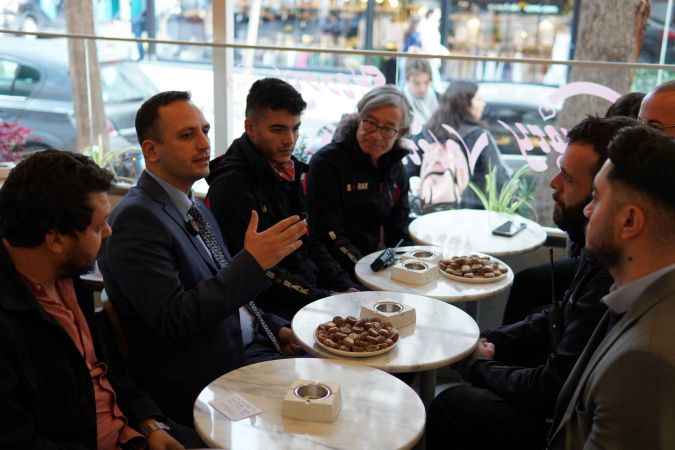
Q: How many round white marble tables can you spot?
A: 4